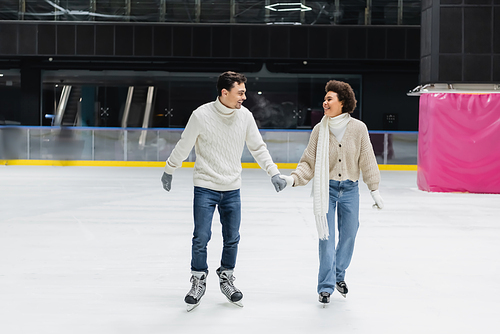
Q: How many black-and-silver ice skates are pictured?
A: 4